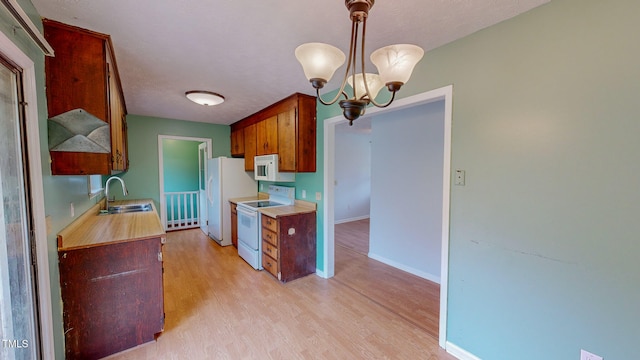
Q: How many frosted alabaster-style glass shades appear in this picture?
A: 3